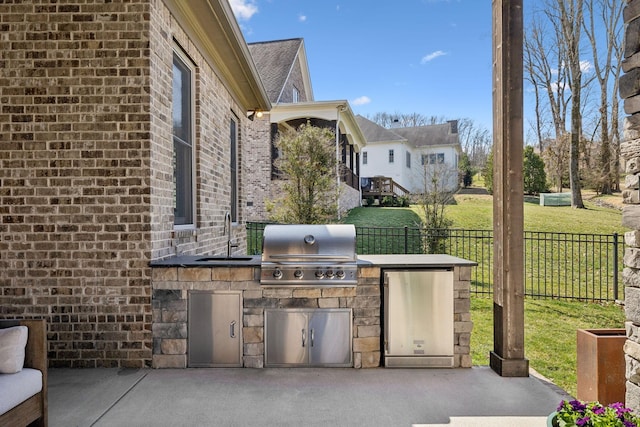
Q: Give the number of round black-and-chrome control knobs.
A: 5